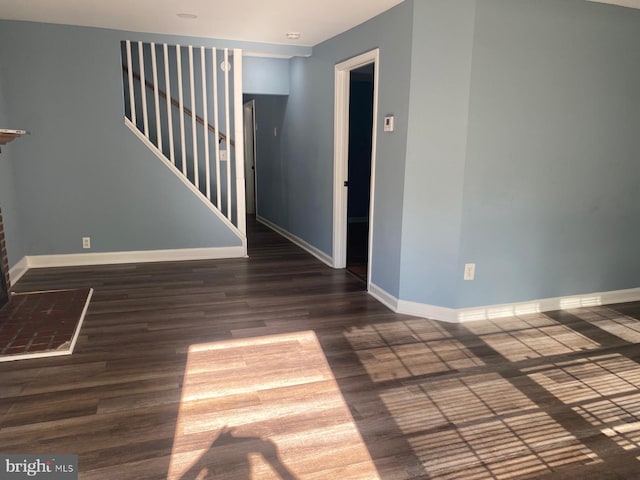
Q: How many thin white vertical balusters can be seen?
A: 9